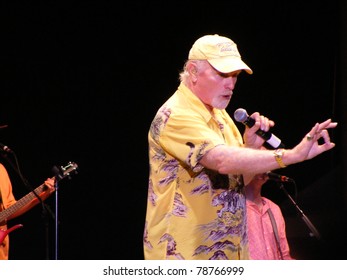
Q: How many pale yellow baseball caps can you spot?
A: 1